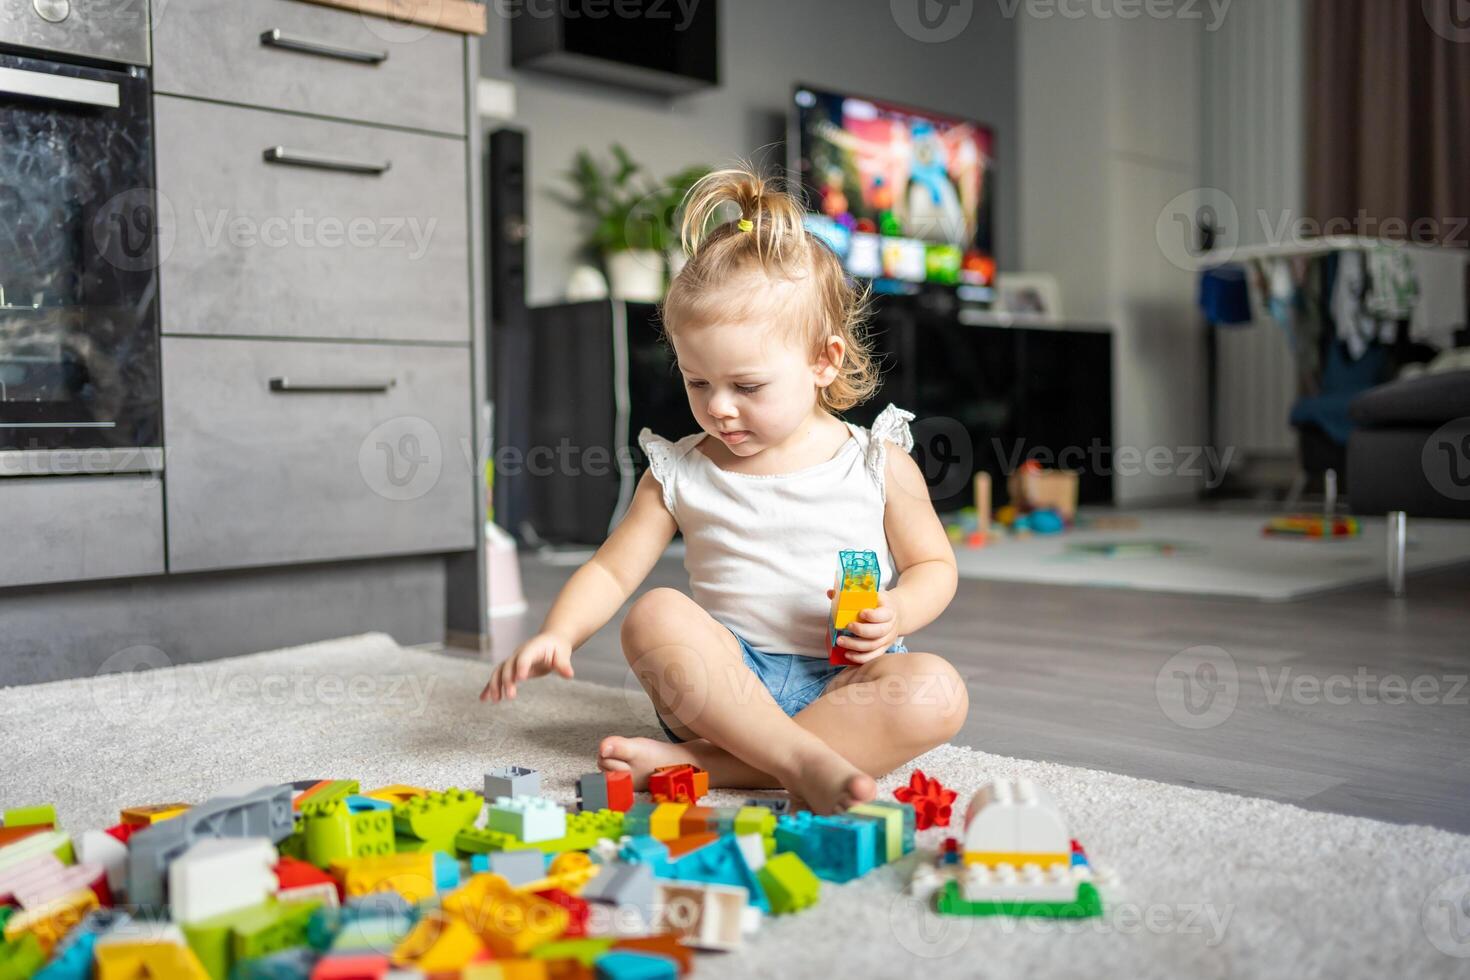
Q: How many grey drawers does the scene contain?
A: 3